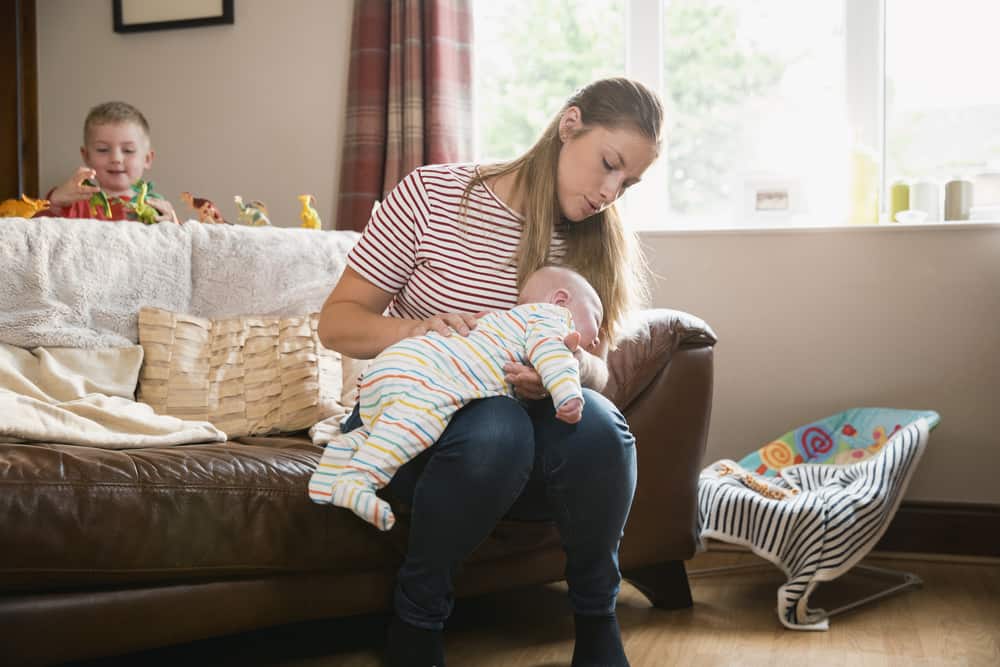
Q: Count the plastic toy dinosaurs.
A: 6